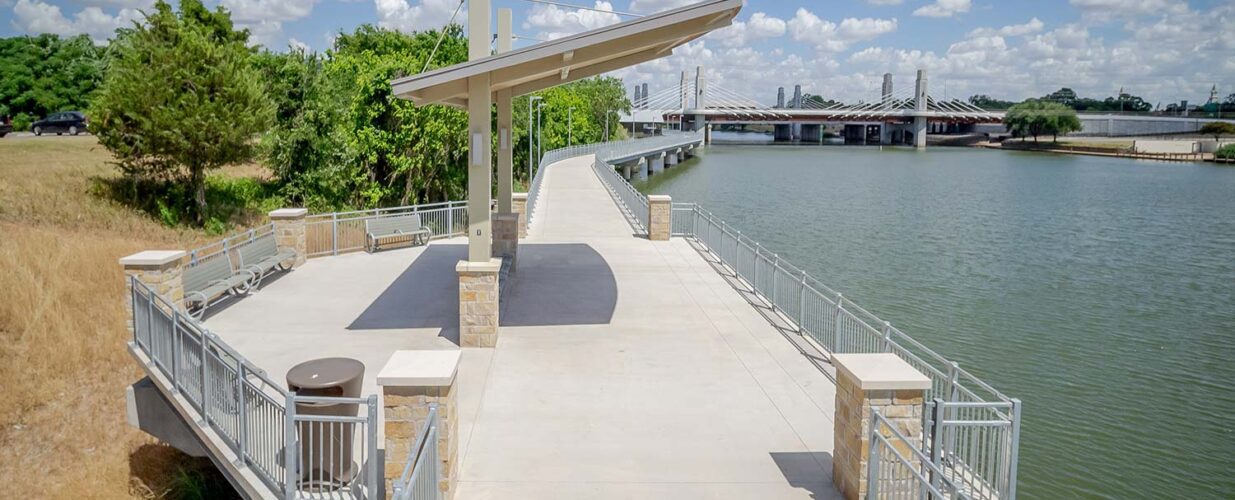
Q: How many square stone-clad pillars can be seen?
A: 8